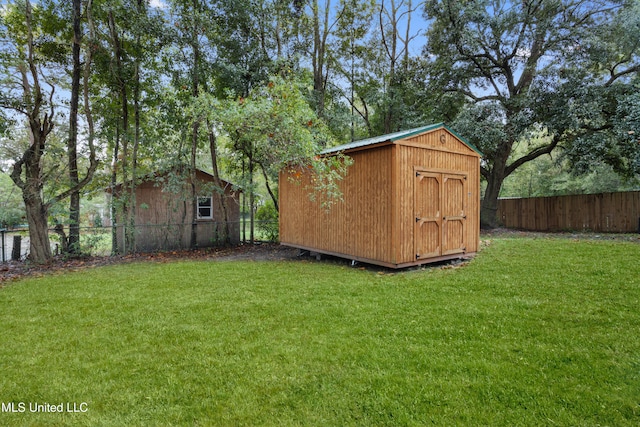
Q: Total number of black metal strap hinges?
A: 6